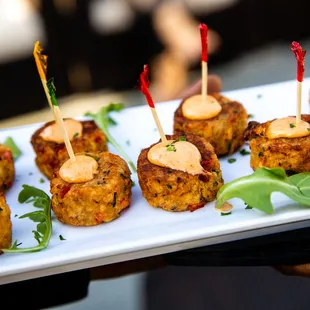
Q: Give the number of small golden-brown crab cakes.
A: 7